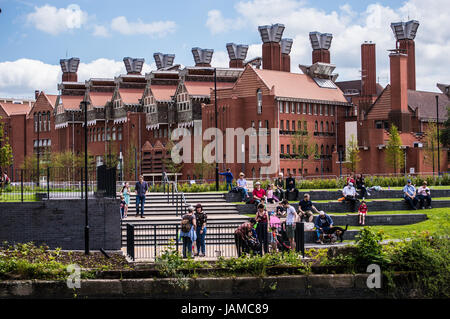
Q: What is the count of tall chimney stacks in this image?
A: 11